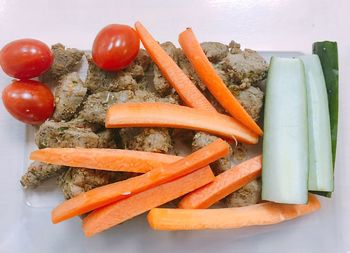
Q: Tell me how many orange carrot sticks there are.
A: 8